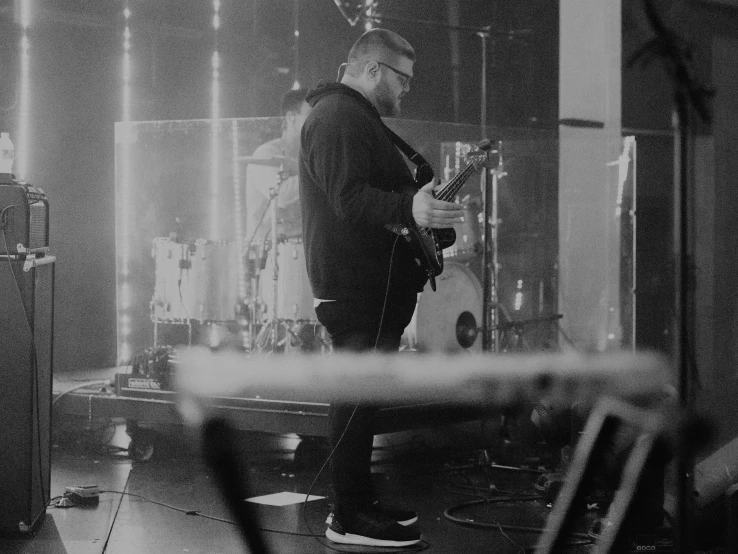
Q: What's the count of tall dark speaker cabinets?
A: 1